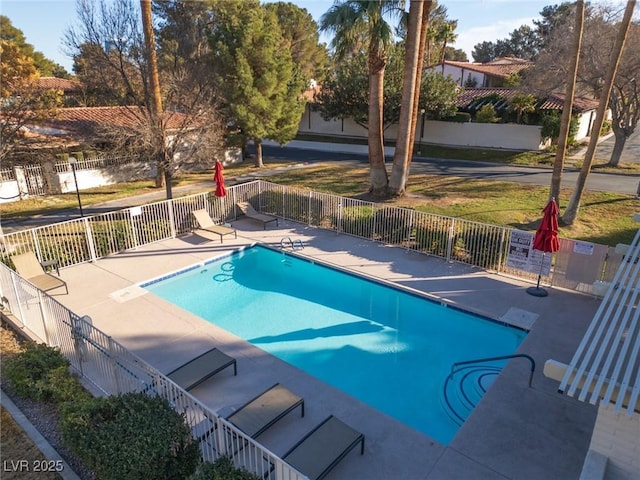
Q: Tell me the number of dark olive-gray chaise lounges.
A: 3